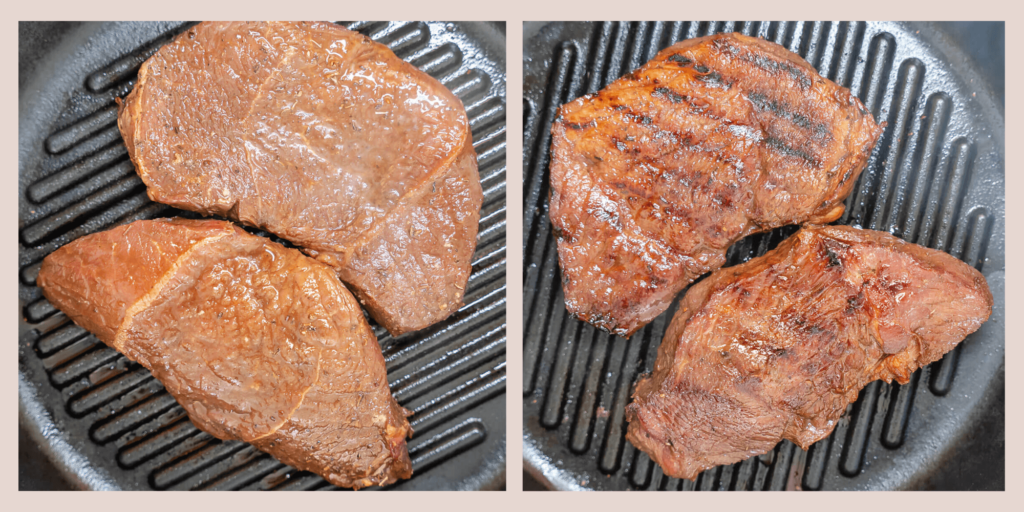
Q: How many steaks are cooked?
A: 2